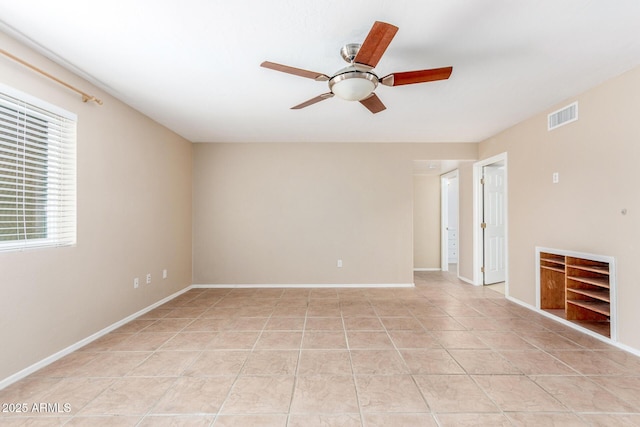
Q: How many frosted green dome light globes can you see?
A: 0